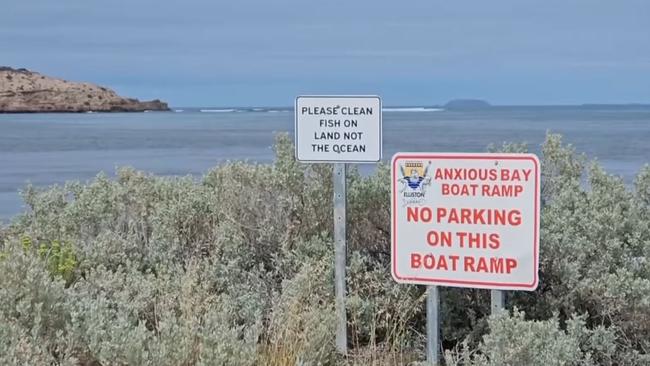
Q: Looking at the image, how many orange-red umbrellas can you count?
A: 0